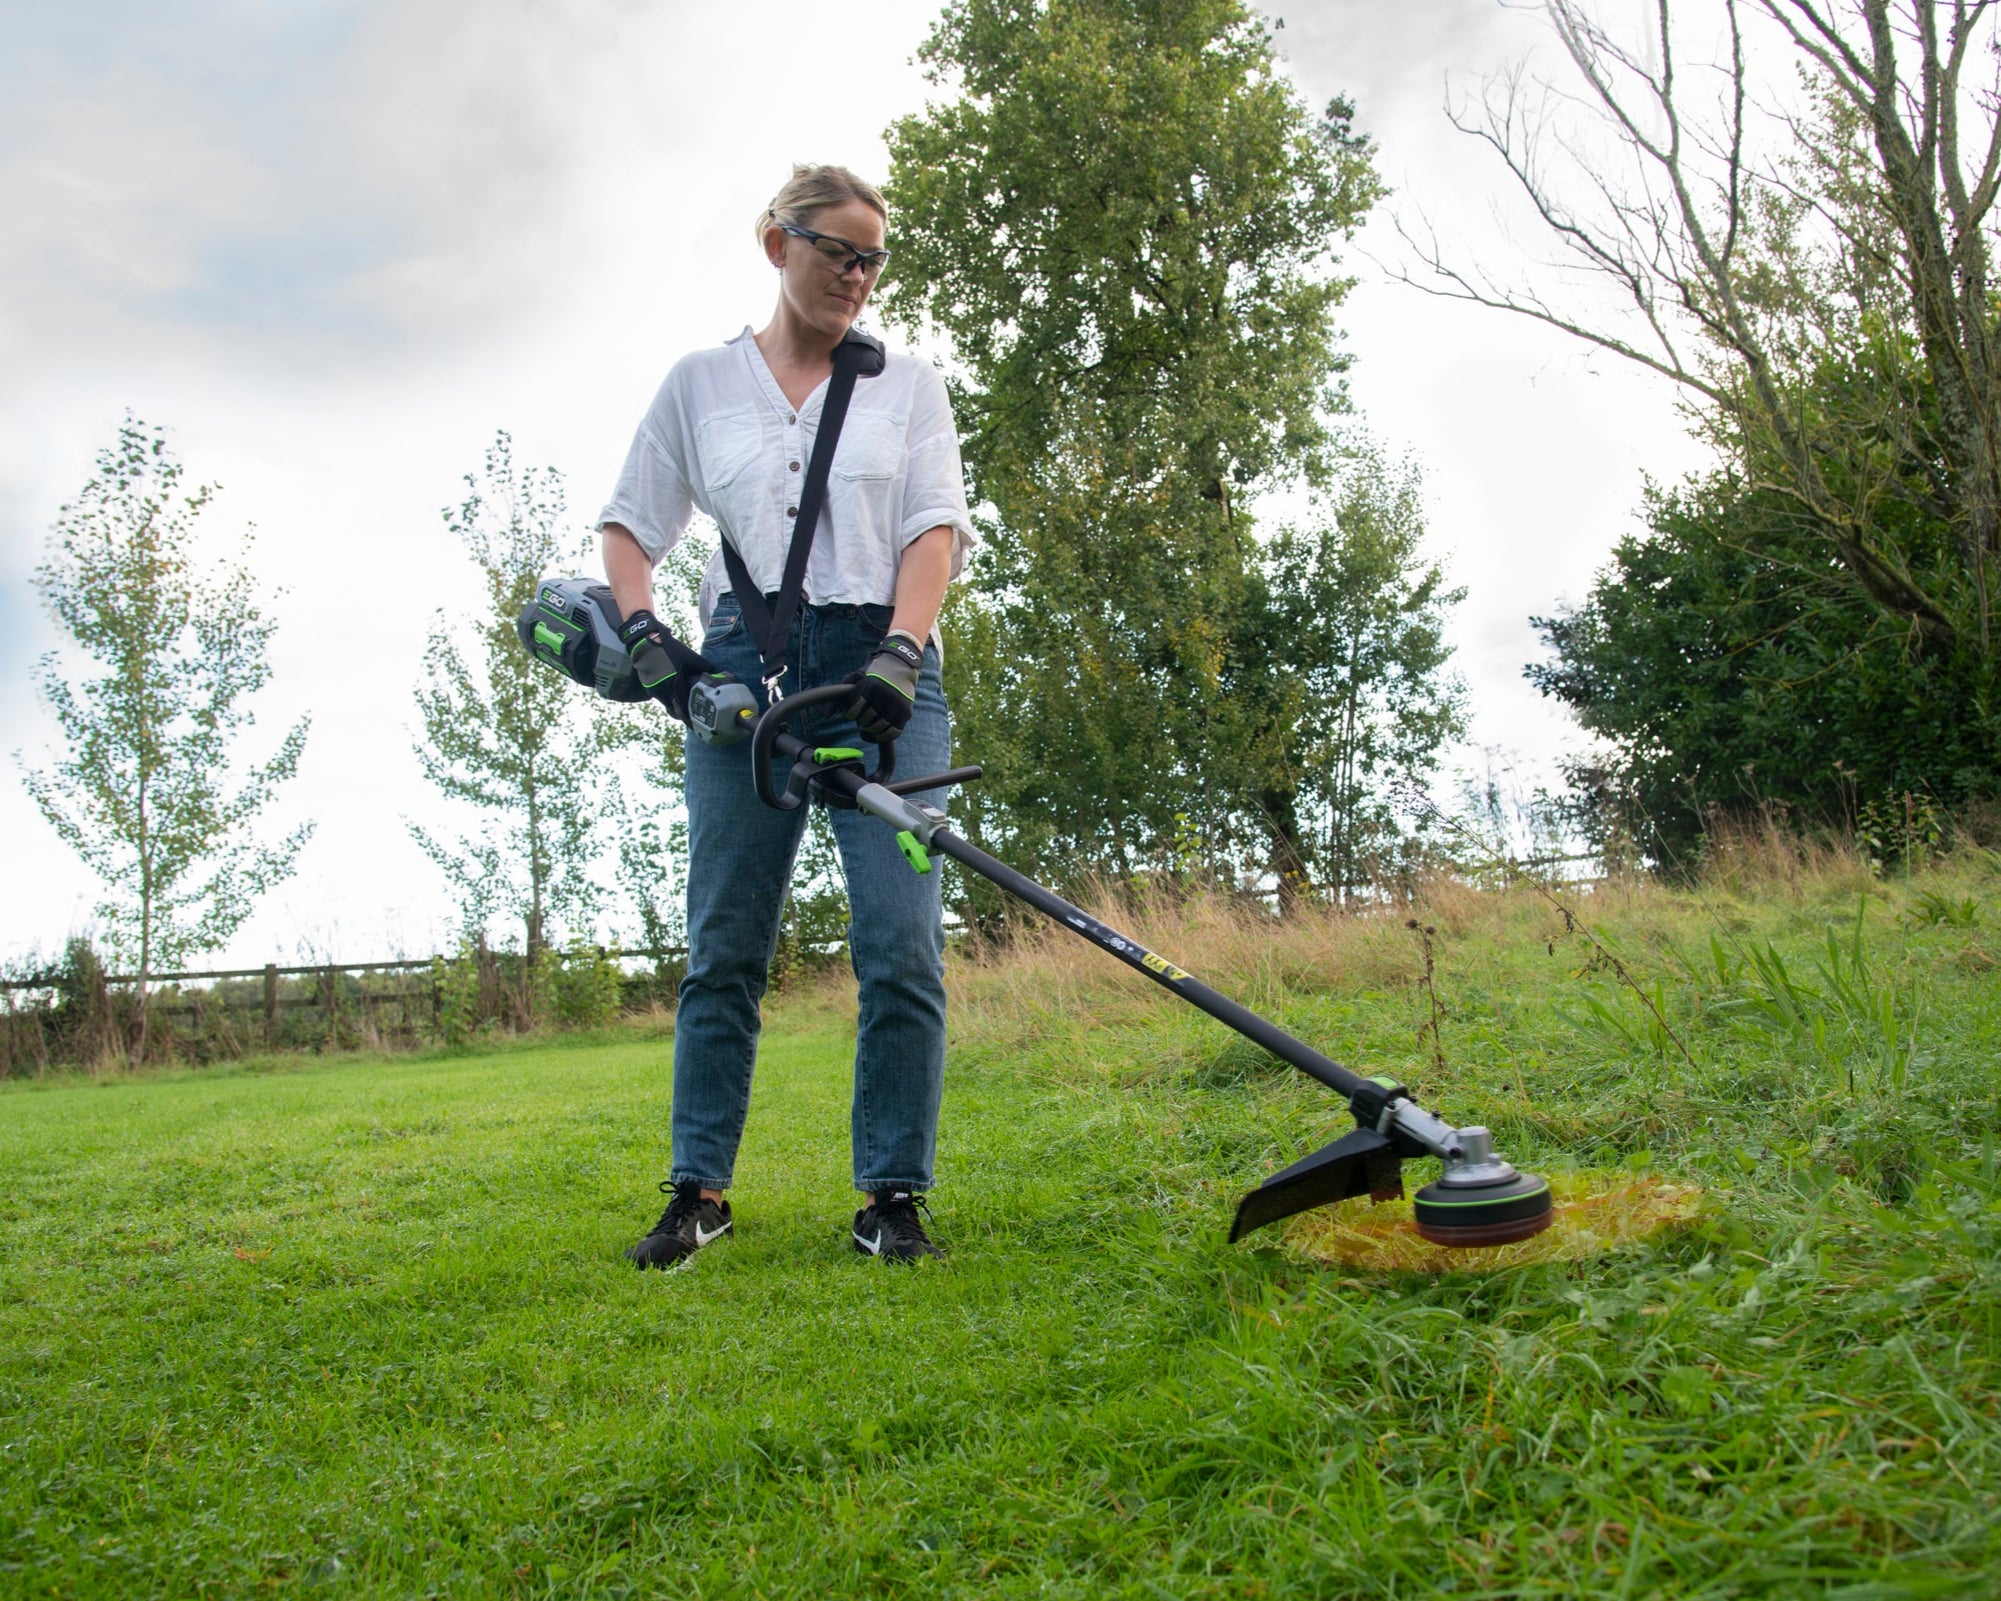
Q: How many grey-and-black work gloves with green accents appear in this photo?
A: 2